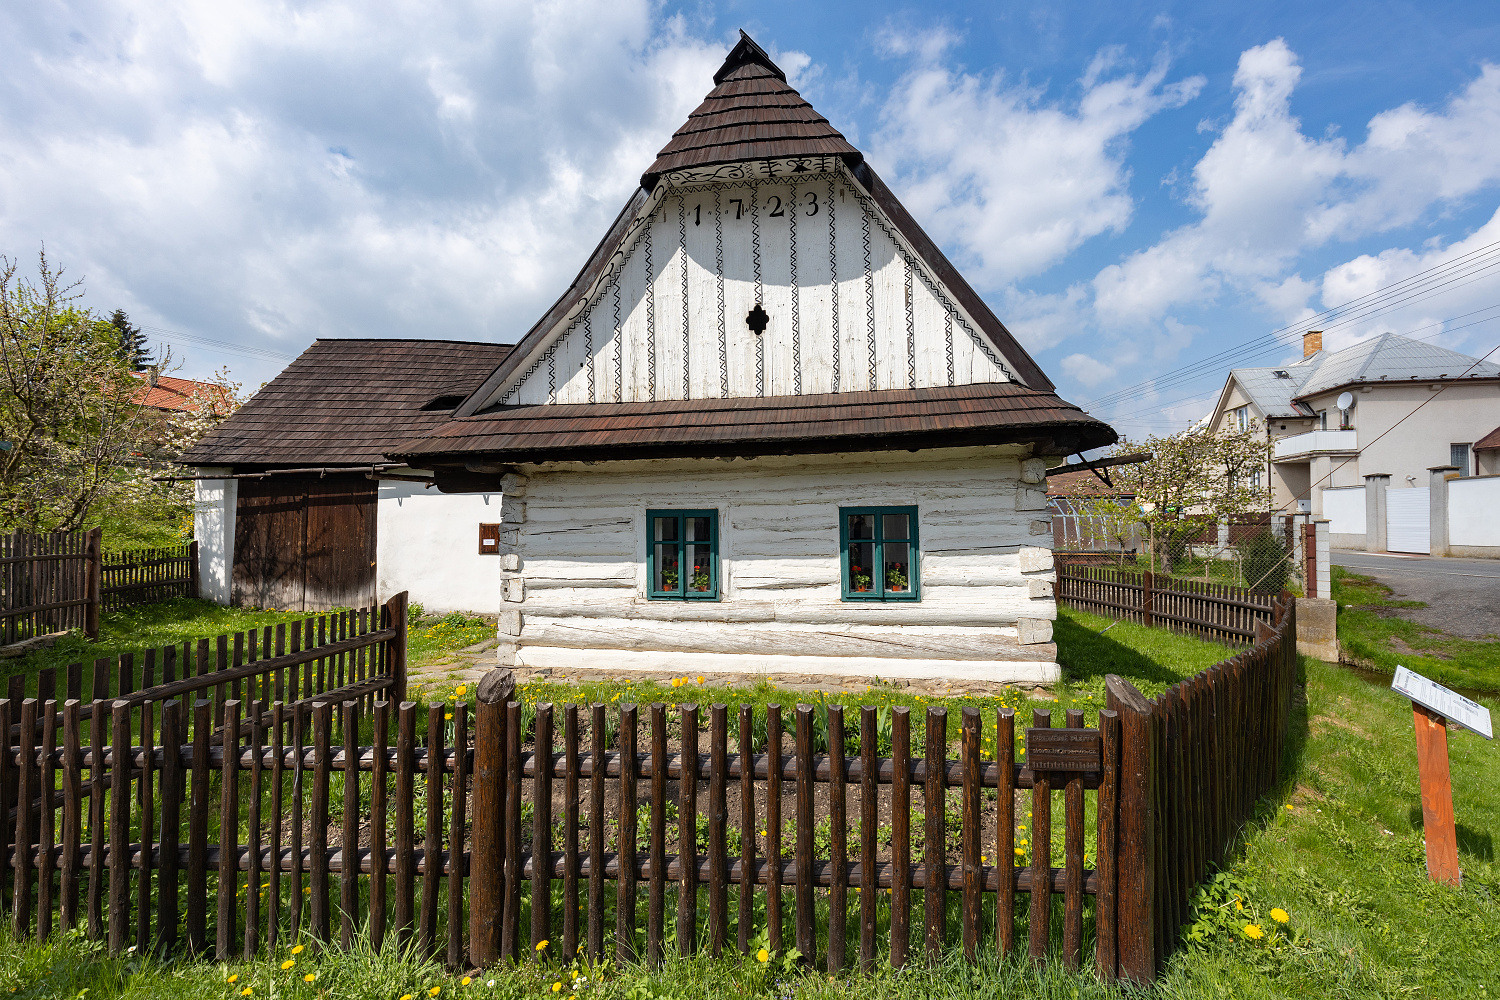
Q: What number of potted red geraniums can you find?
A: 4